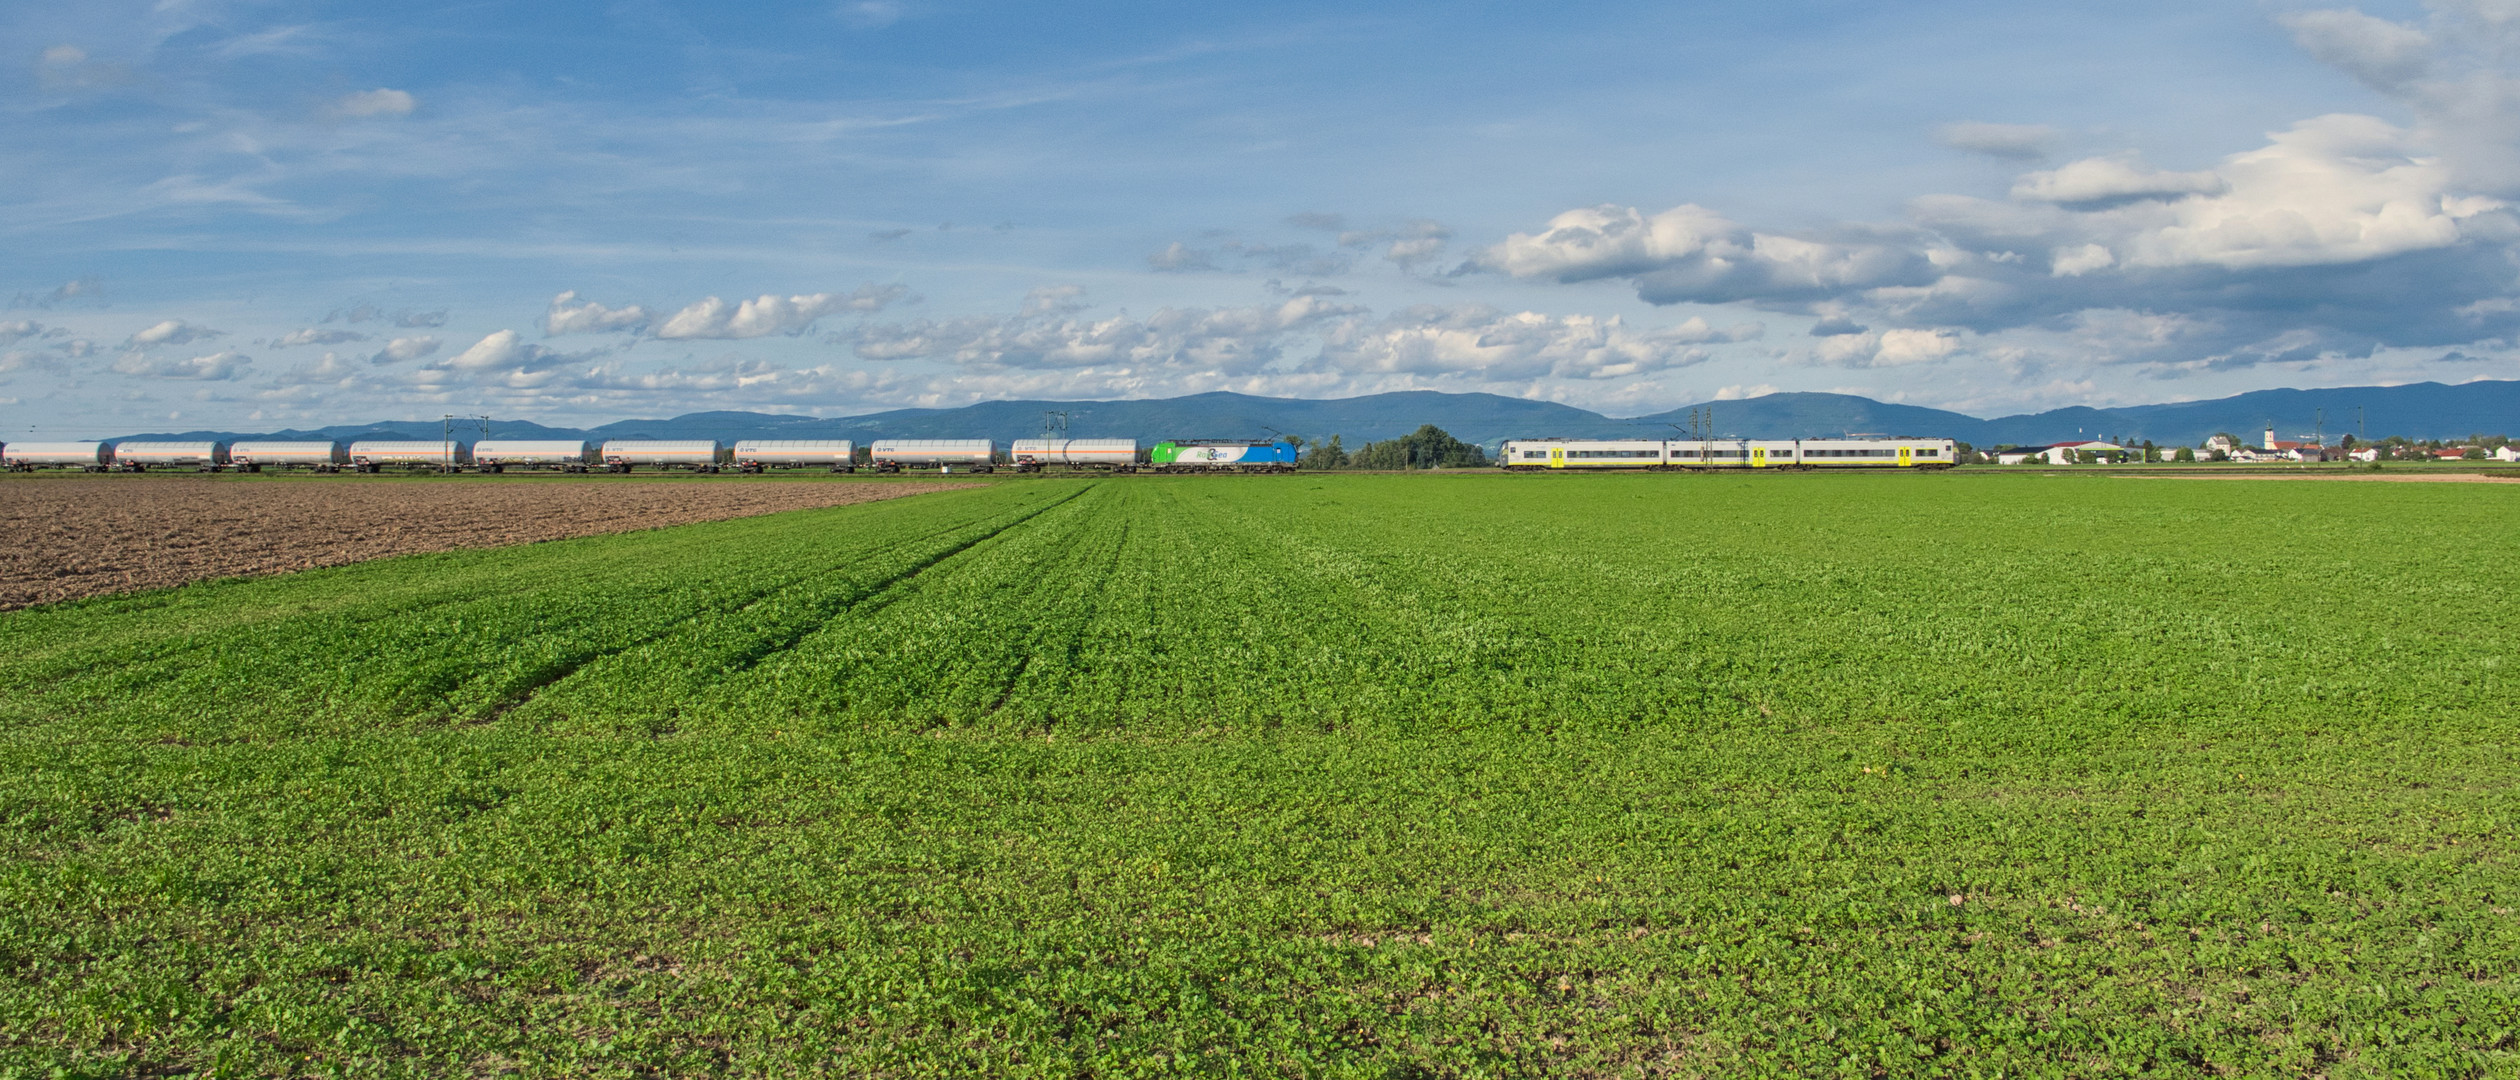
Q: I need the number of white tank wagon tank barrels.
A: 9